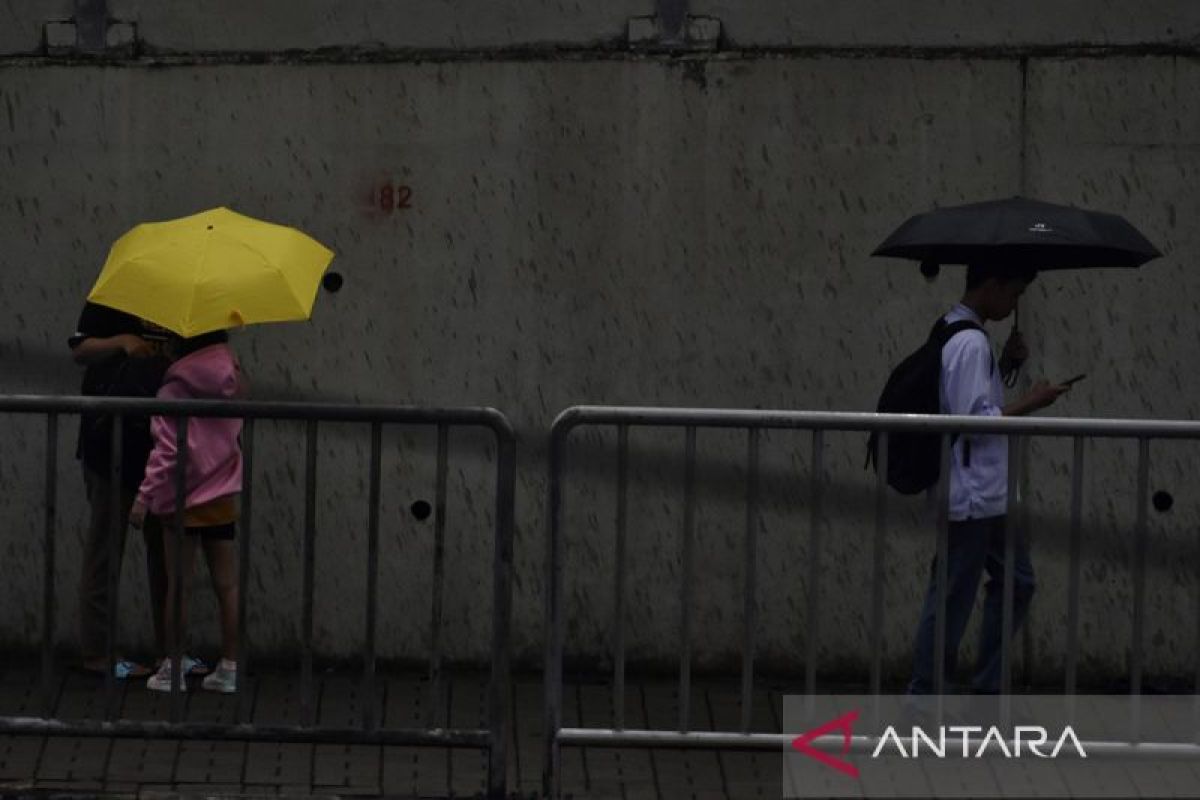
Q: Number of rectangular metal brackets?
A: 2